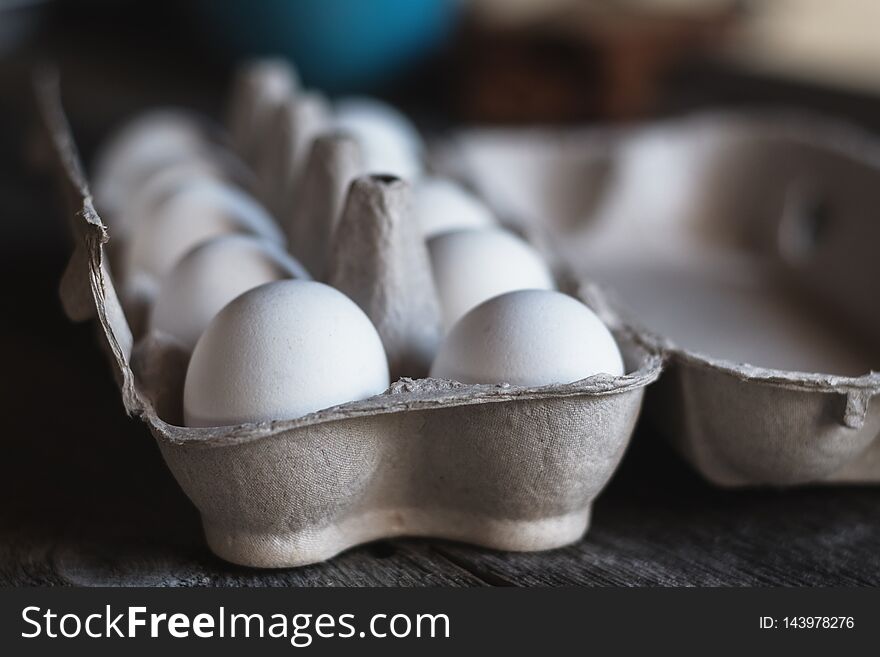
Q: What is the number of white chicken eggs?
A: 9